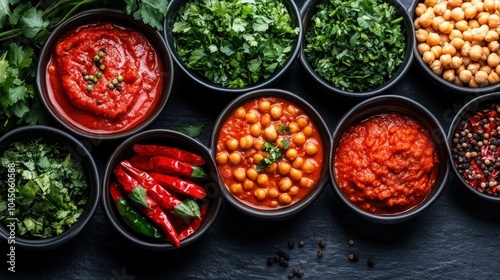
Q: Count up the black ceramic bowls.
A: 9